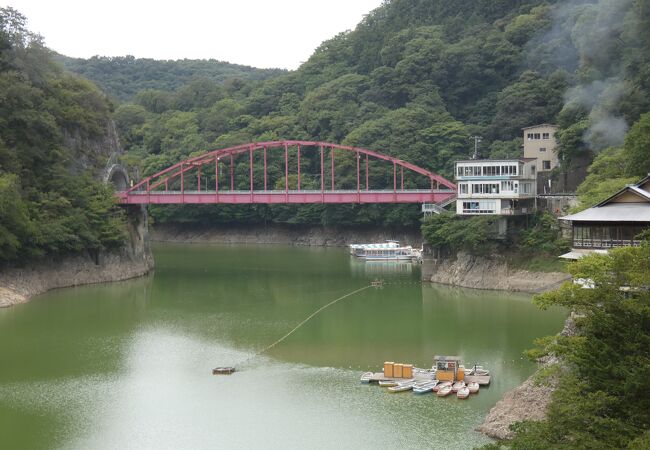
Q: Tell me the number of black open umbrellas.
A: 0